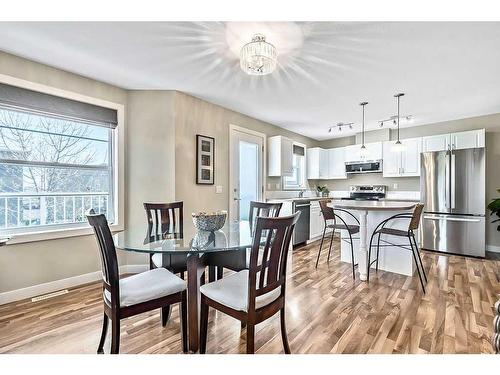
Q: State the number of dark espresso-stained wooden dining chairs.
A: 4